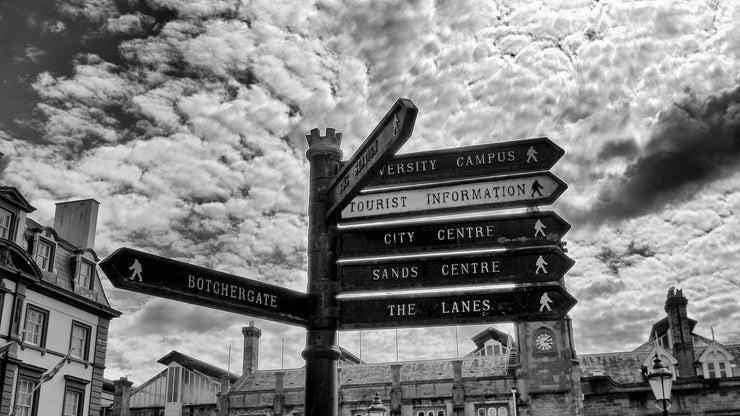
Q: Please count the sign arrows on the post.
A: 7